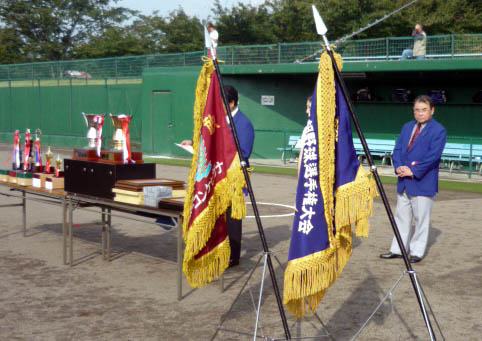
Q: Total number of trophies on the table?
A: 7